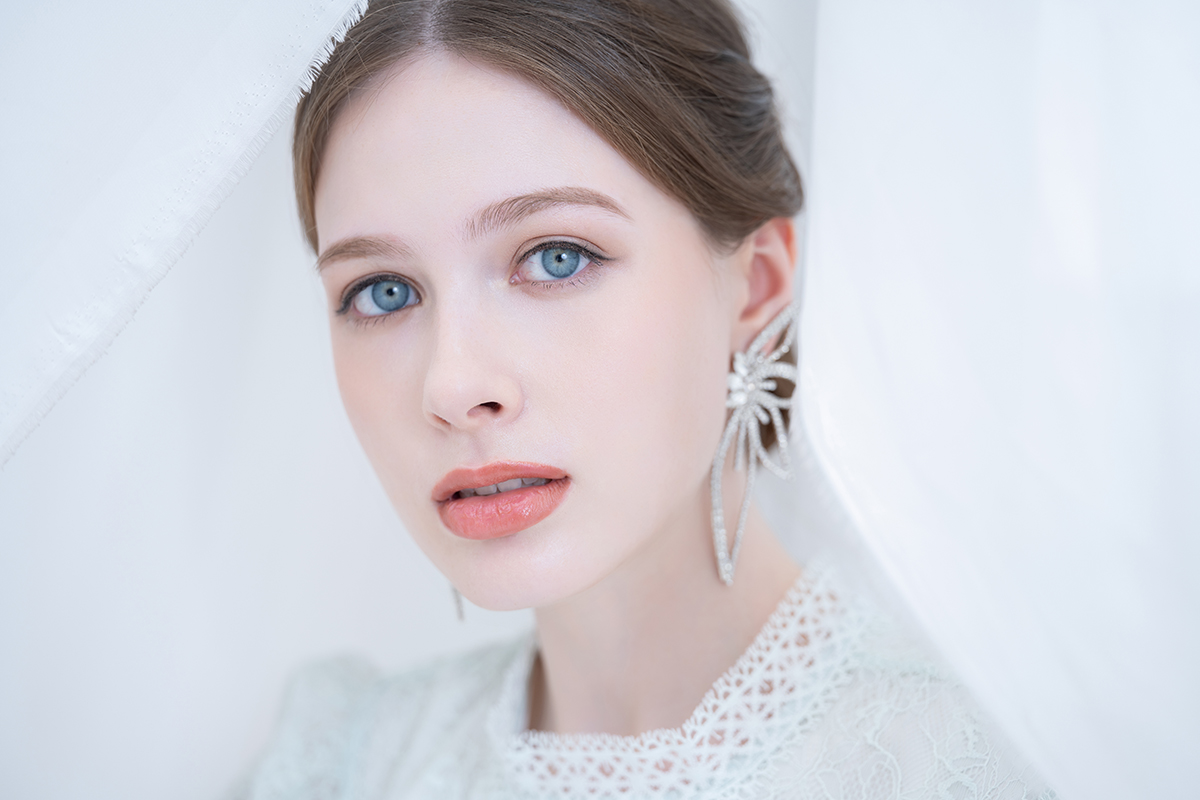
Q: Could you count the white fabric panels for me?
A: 2